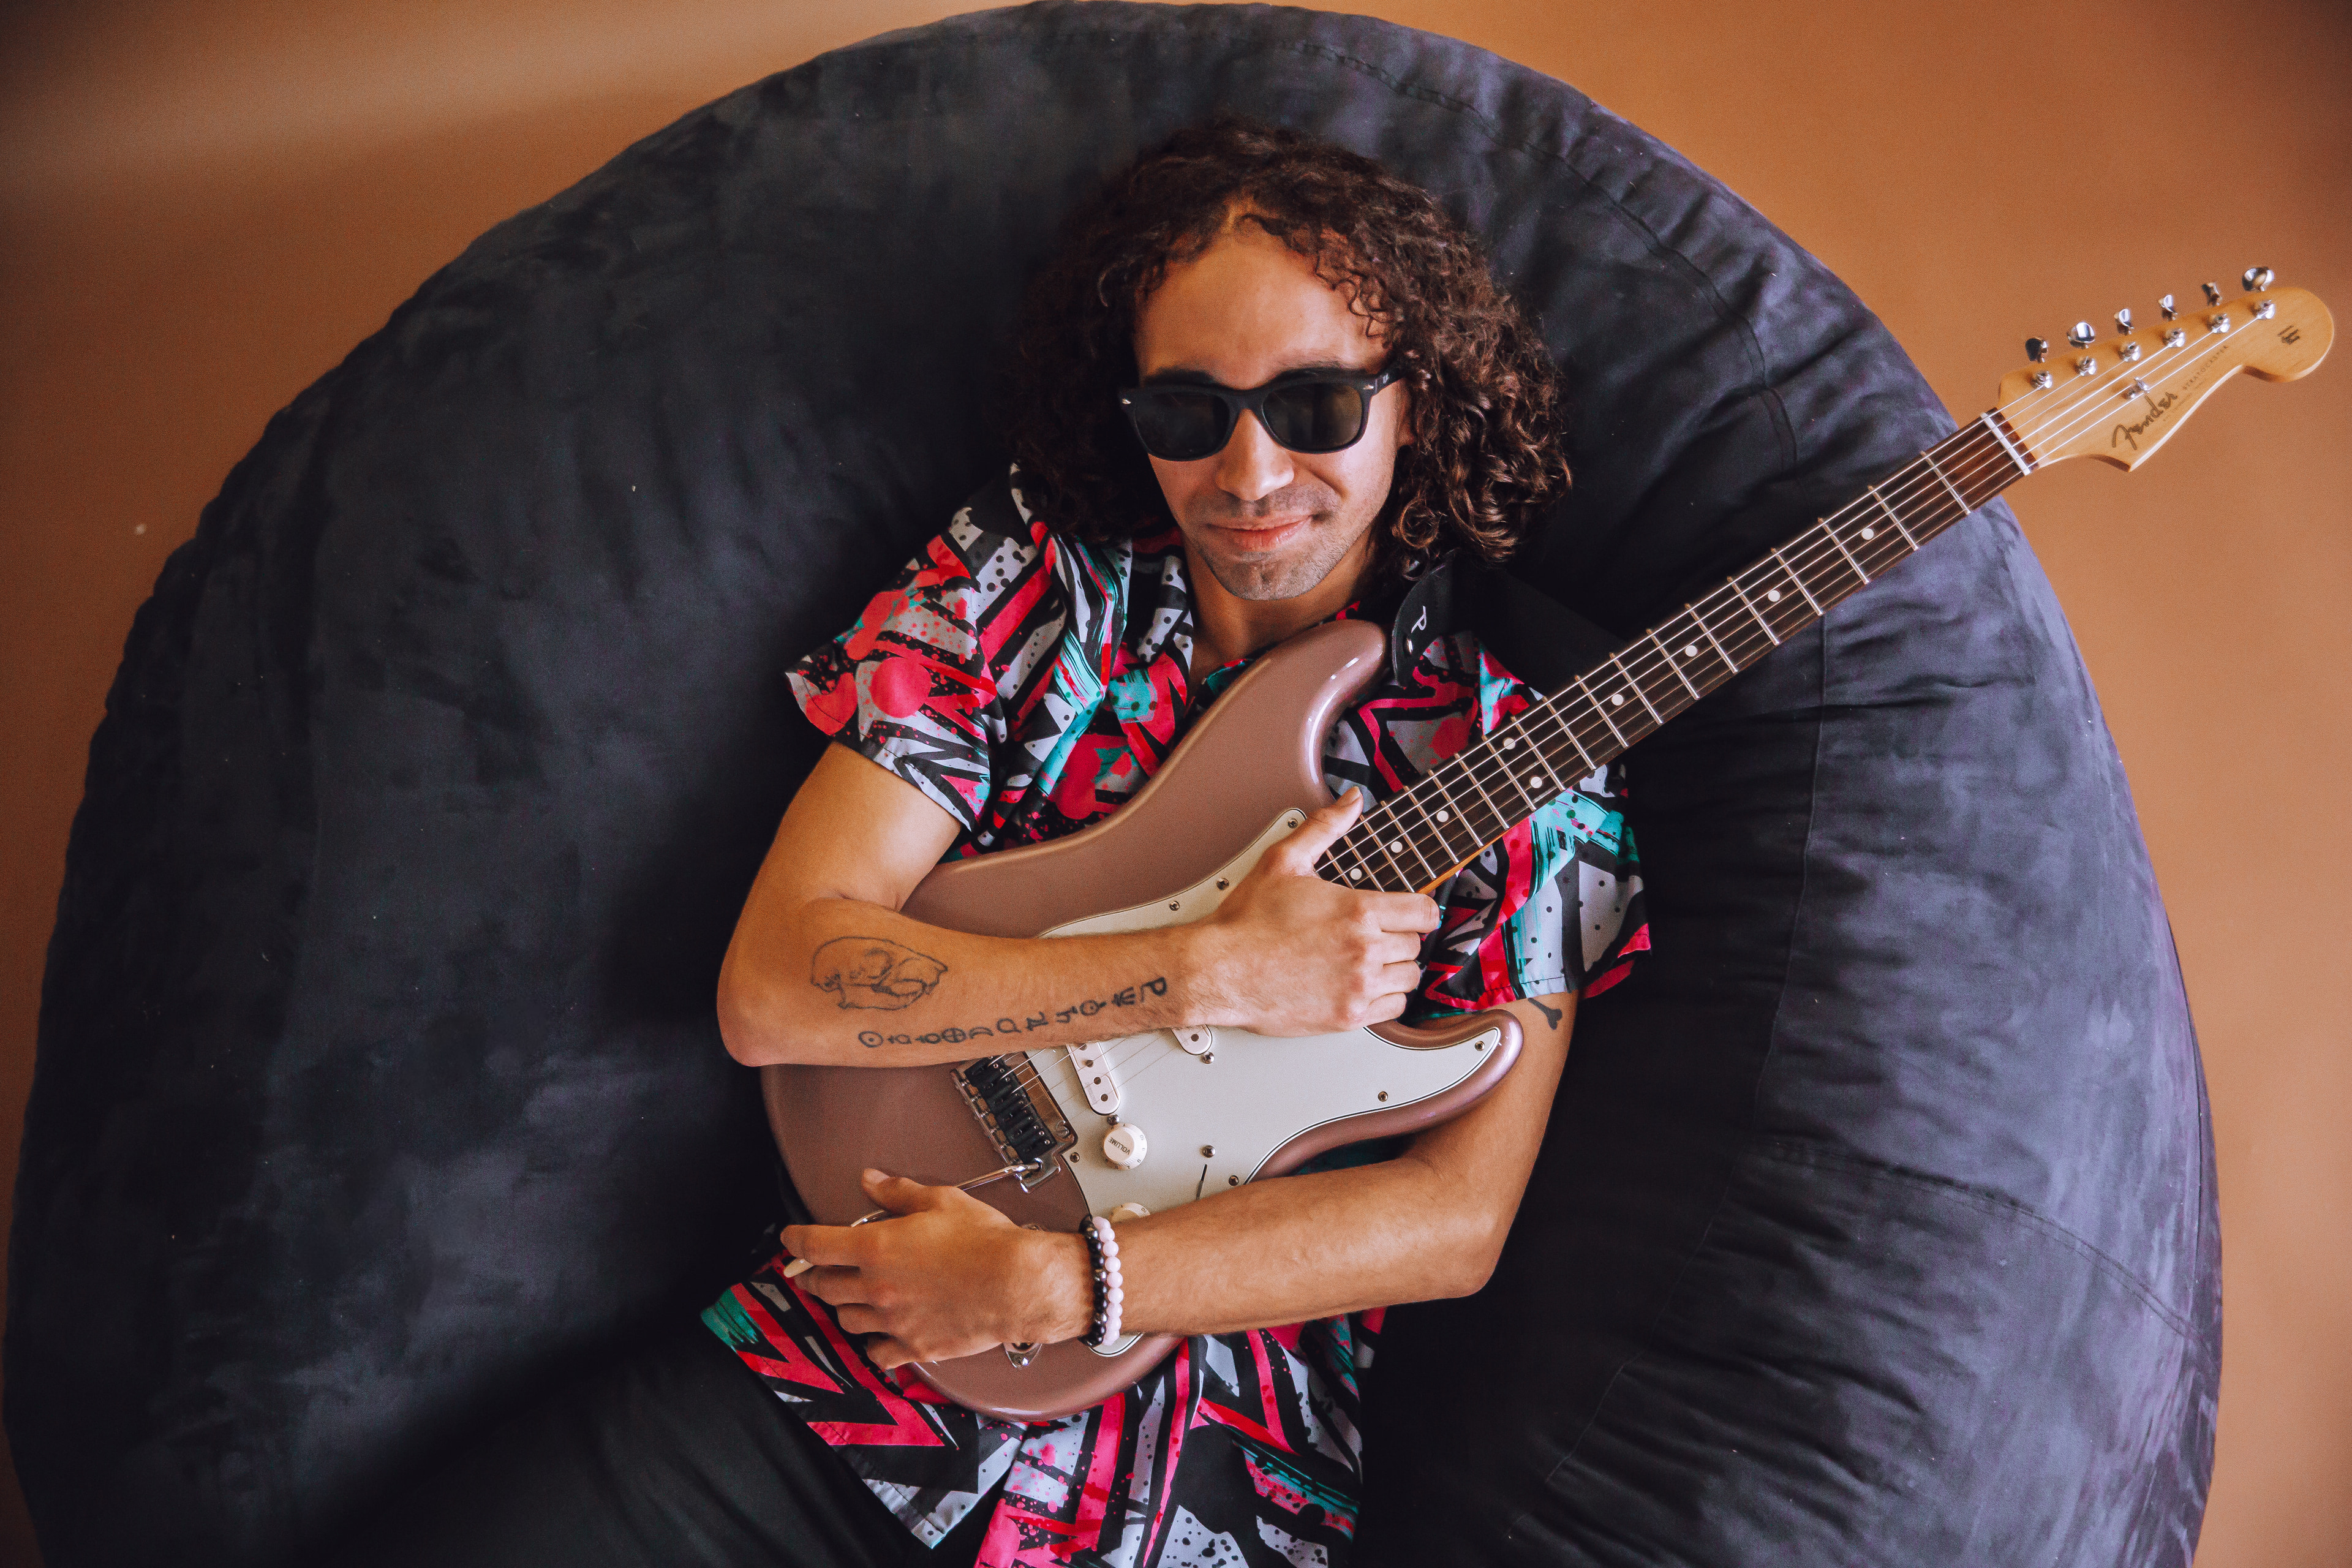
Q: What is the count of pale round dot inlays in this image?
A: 9